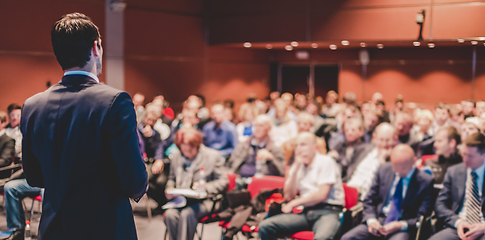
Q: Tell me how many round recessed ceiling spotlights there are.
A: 13